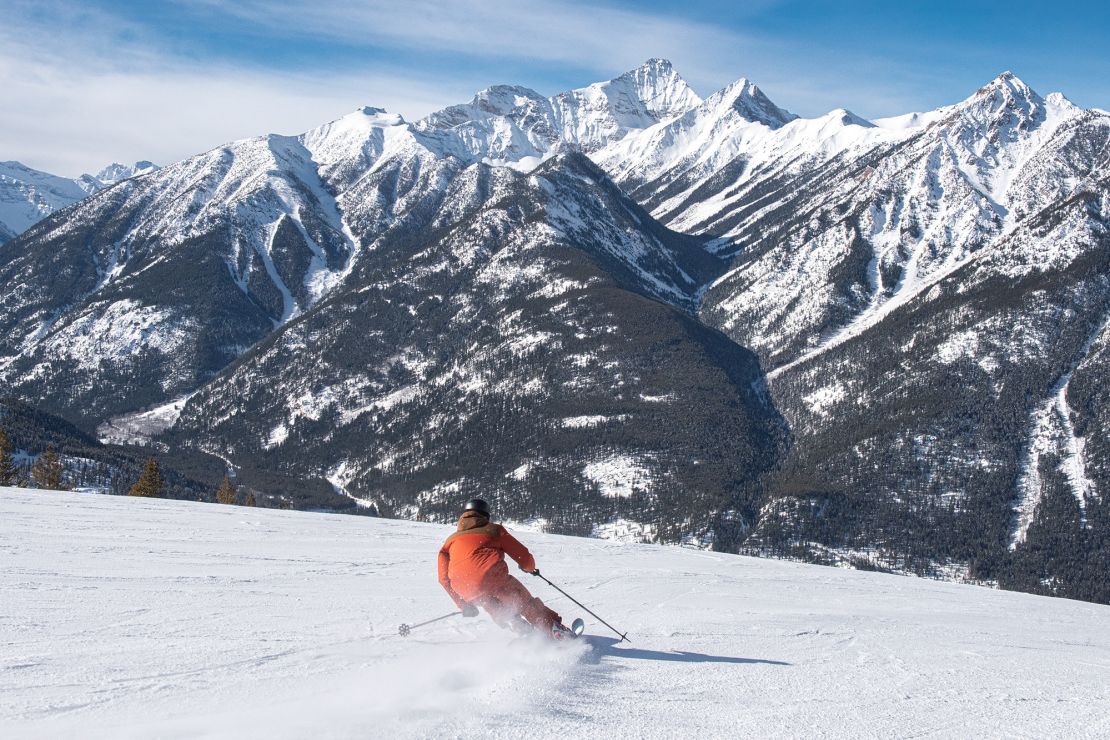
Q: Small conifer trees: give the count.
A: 5